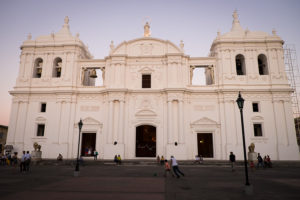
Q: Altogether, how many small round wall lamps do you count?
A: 2